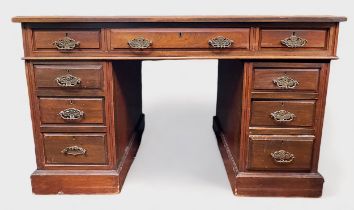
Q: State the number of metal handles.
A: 10